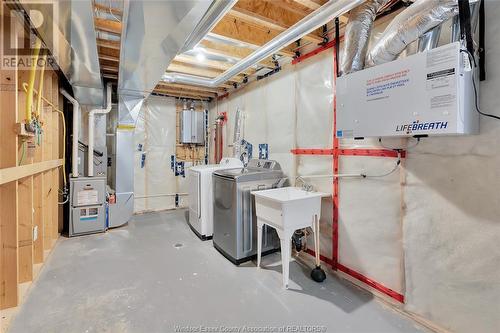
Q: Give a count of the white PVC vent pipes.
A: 2